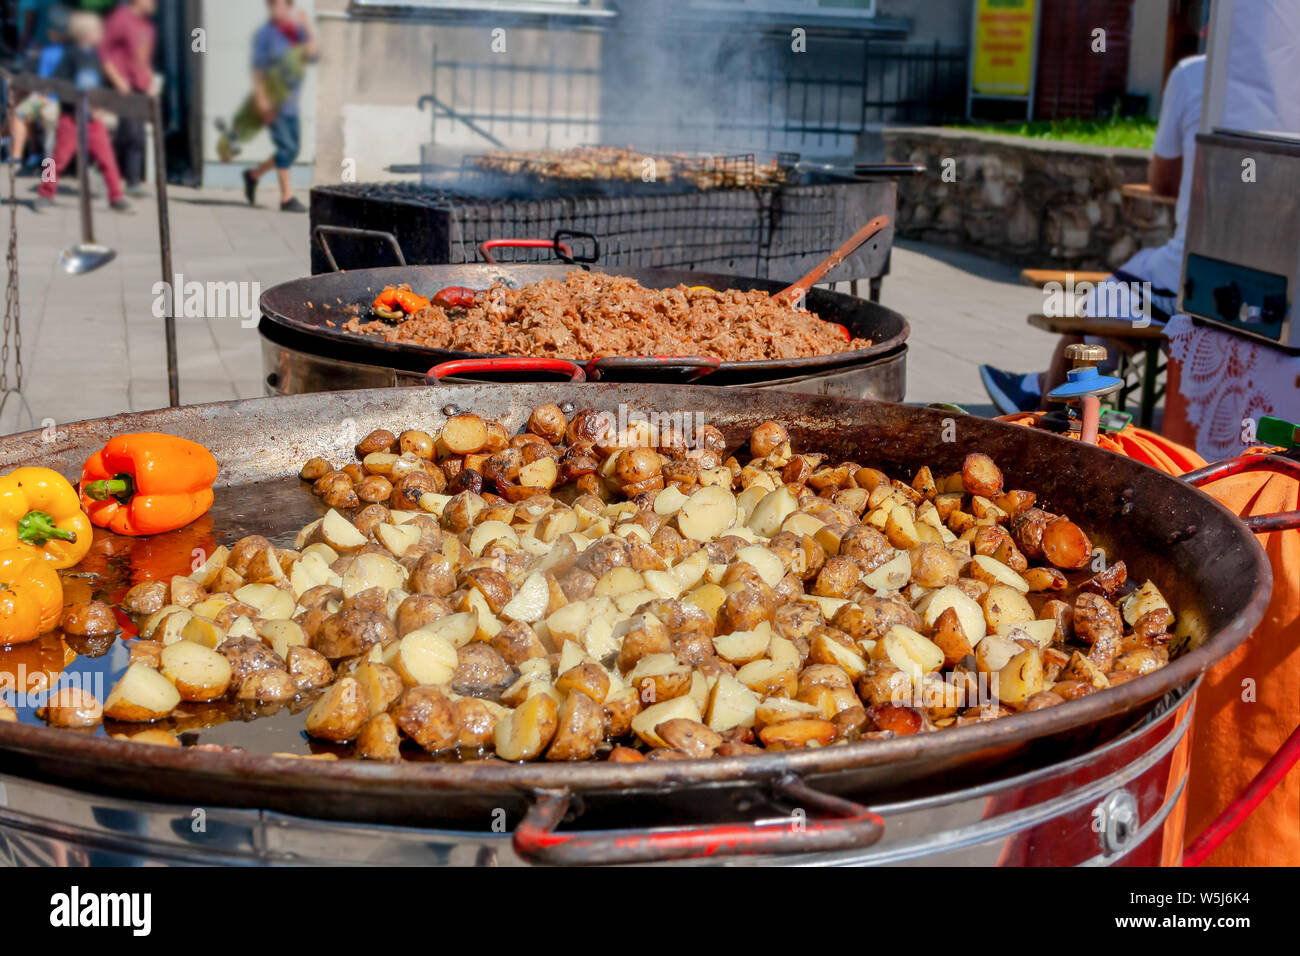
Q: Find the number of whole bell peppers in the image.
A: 3